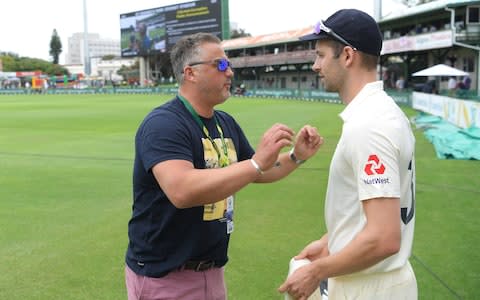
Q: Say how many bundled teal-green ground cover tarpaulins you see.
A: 1